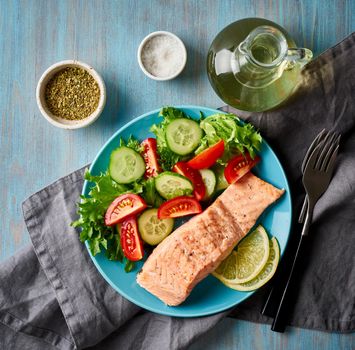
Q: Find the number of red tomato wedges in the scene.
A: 7